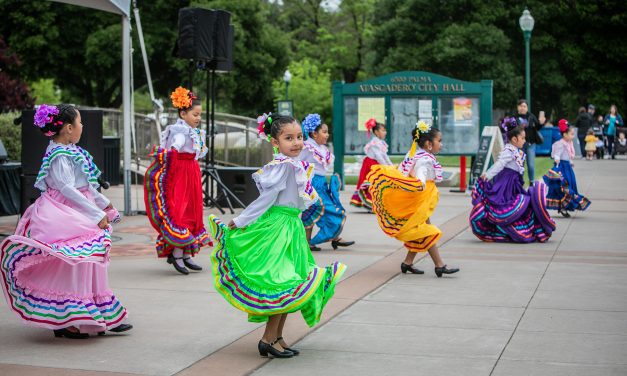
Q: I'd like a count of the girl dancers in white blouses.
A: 8